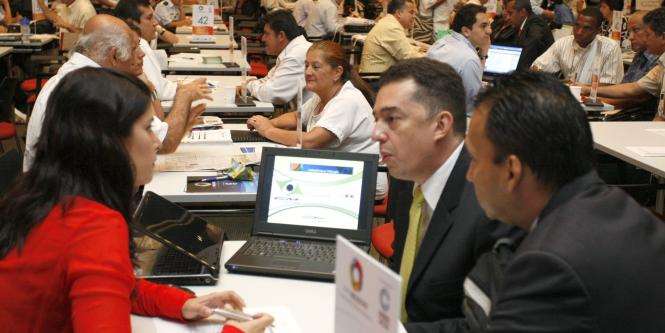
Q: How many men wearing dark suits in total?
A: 3